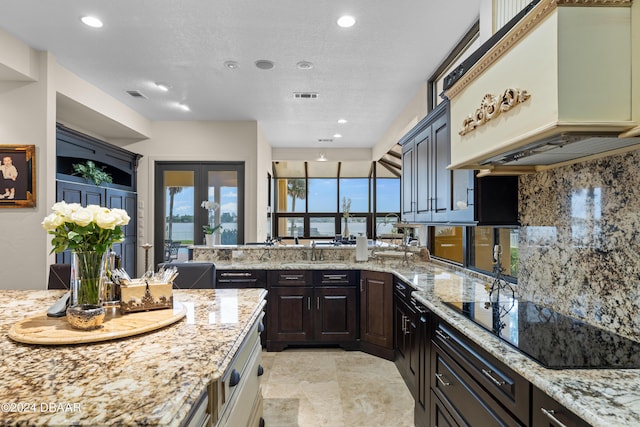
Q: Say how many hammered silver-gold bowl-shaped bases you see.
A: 1